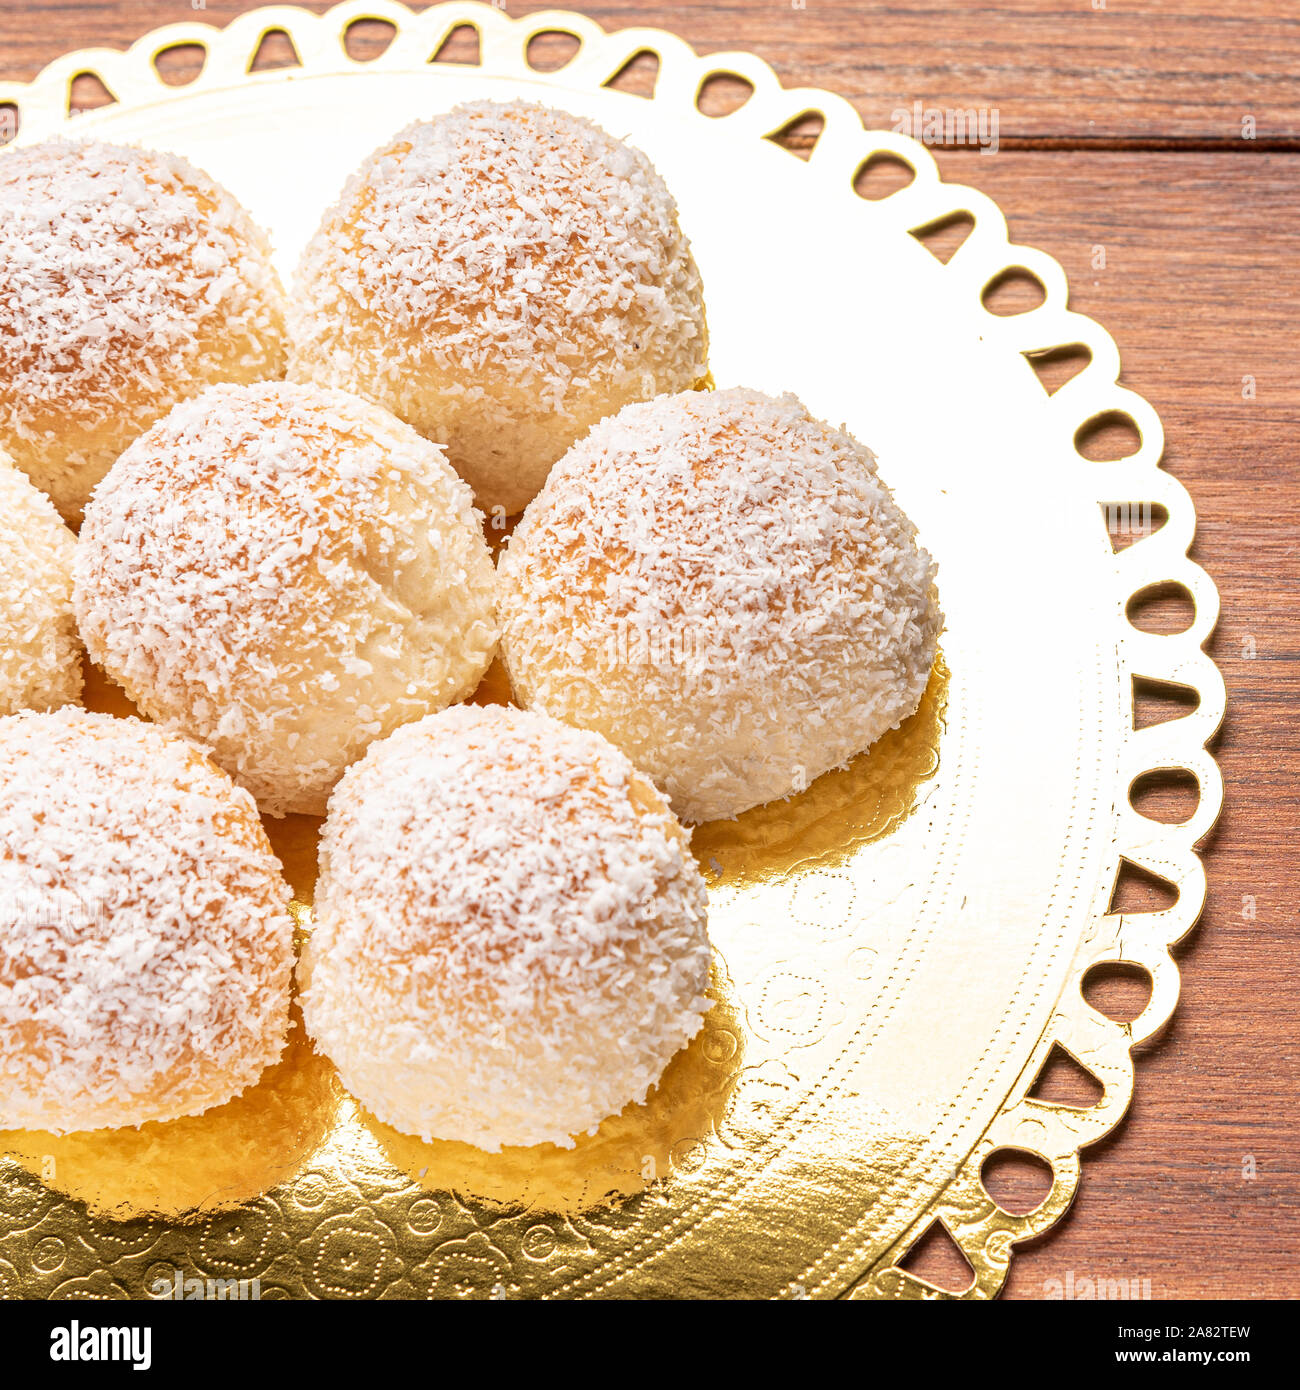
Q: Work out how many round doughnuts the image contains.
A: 7